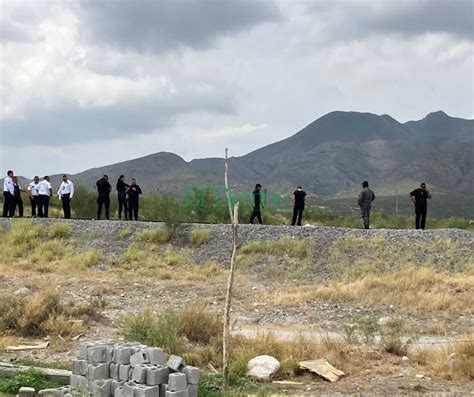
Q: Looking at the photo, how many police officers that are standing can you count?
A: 12